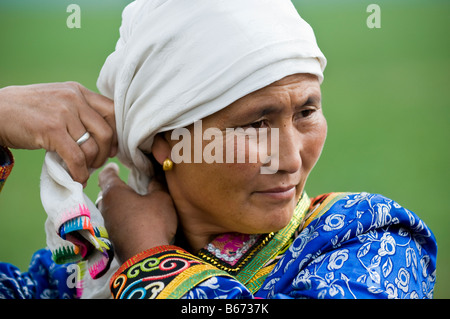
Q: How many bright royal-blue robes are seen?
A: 1